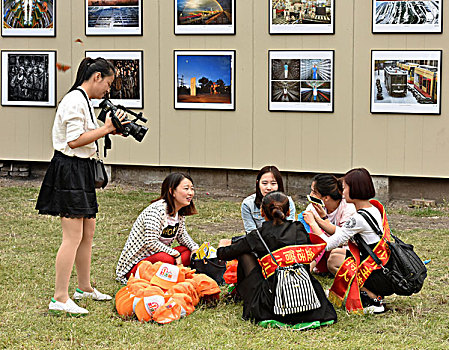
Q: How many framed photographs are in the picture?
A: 10